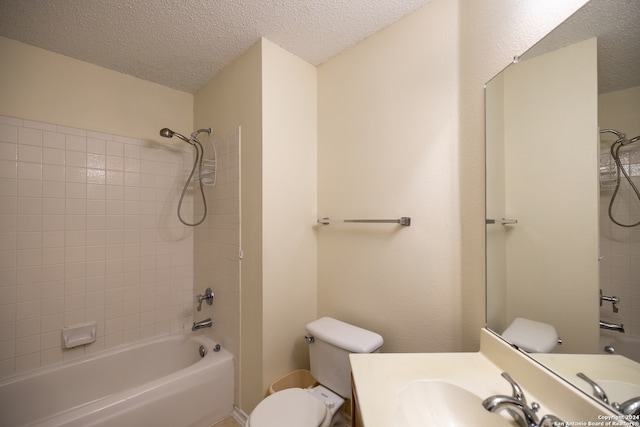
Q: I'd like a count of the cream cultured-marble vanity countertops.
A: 1